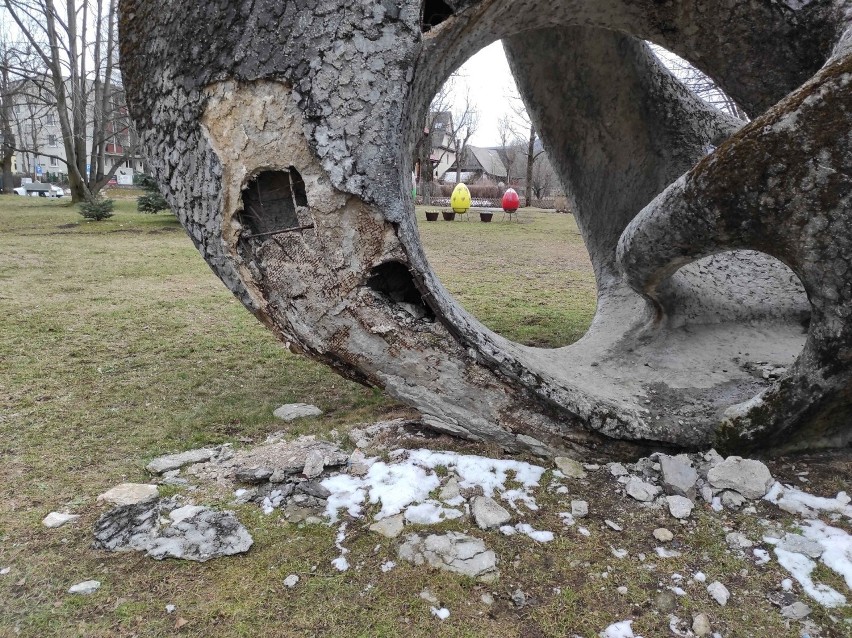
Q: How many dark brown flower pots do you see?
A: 3